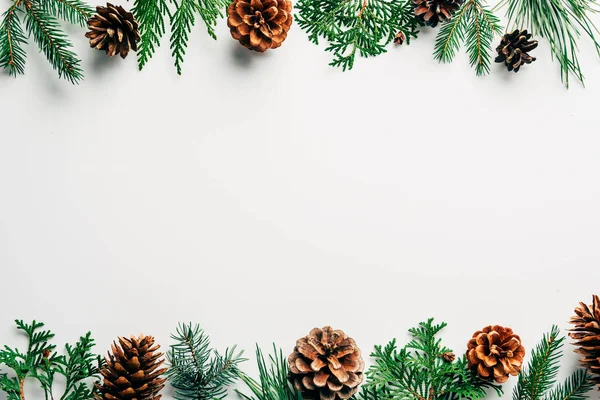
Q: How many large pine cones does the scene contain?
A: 8